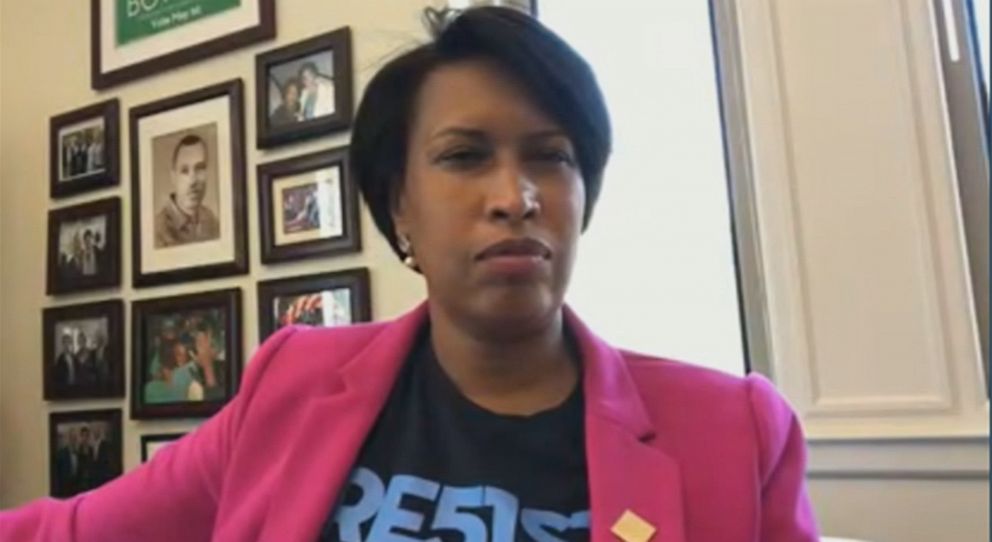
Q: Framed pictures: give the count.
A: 11